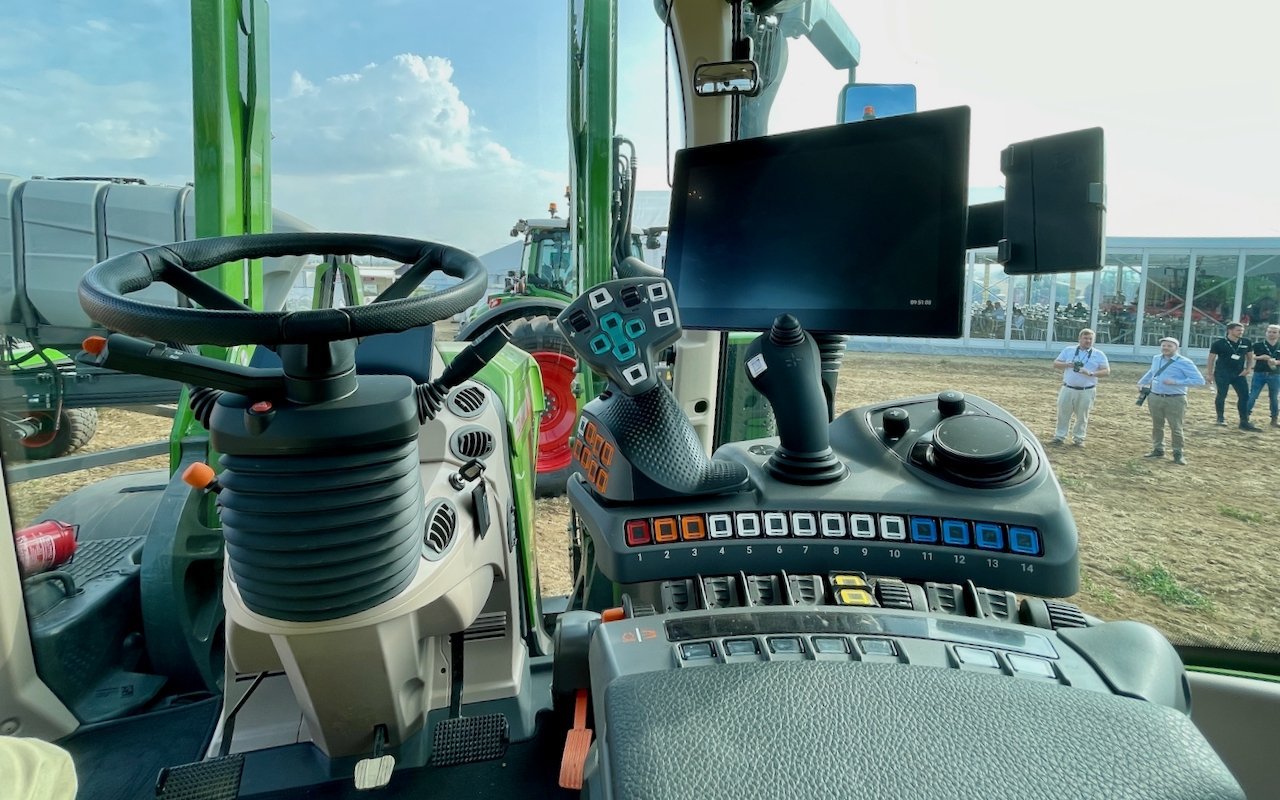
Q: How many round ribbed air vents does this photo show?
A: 3